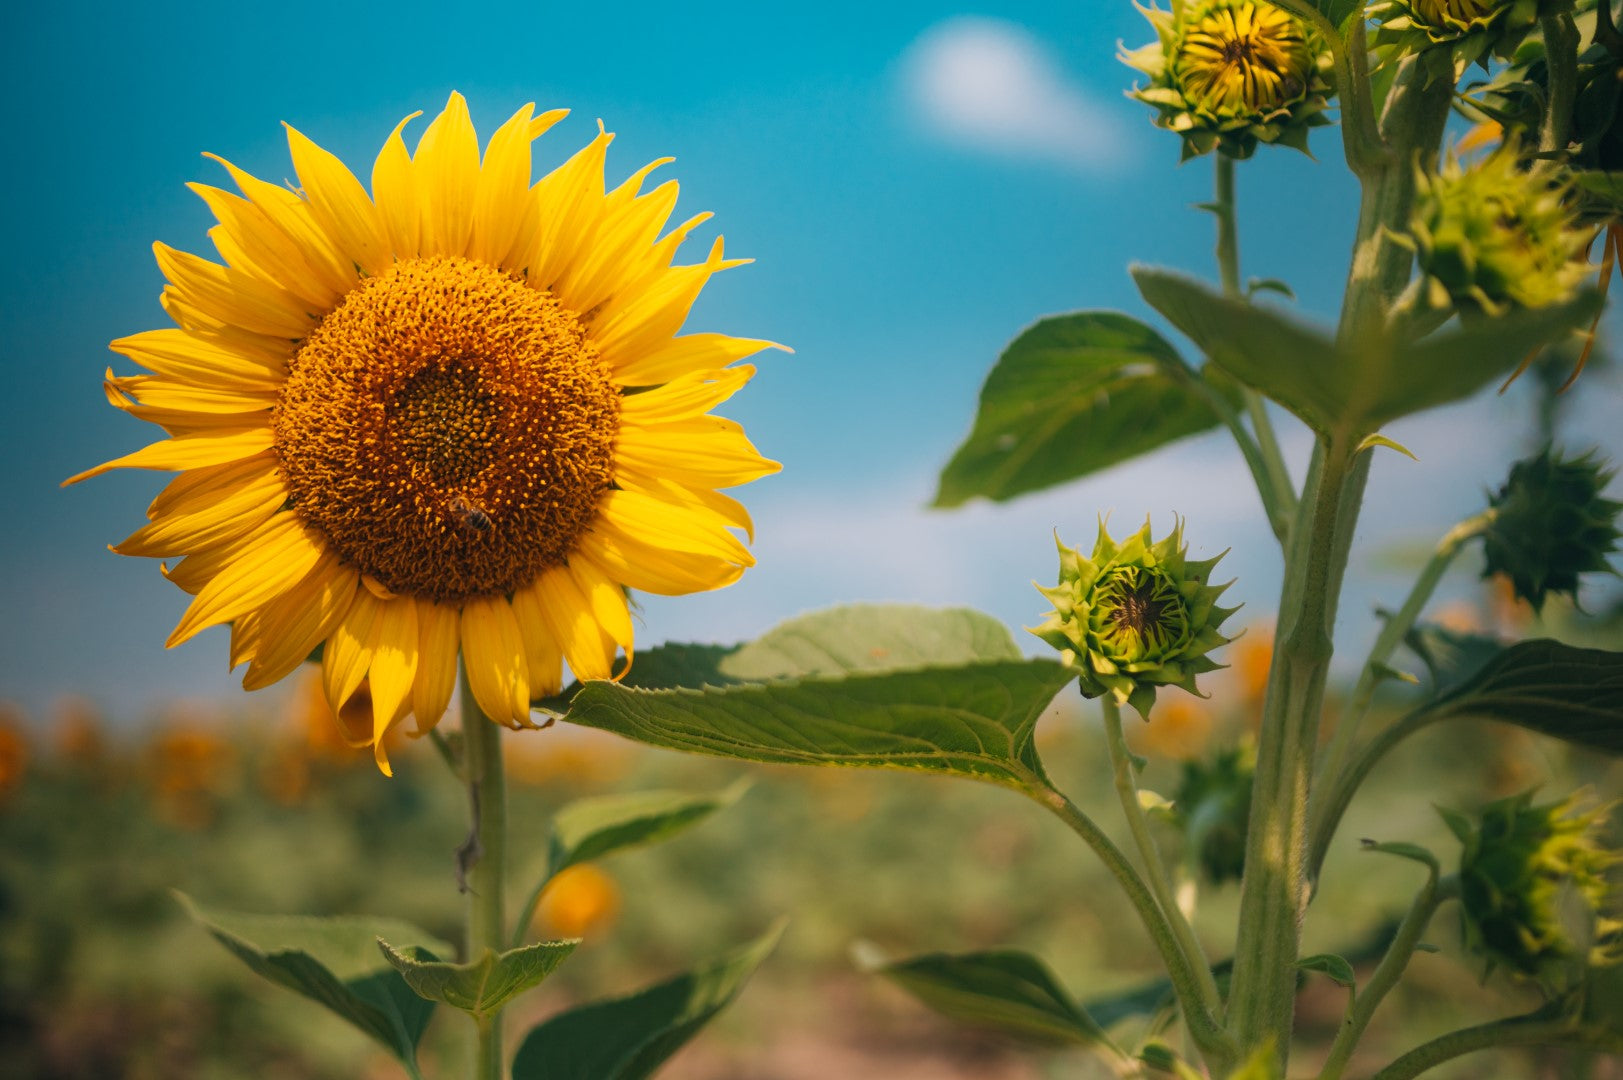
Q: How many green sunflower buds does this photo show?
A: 7